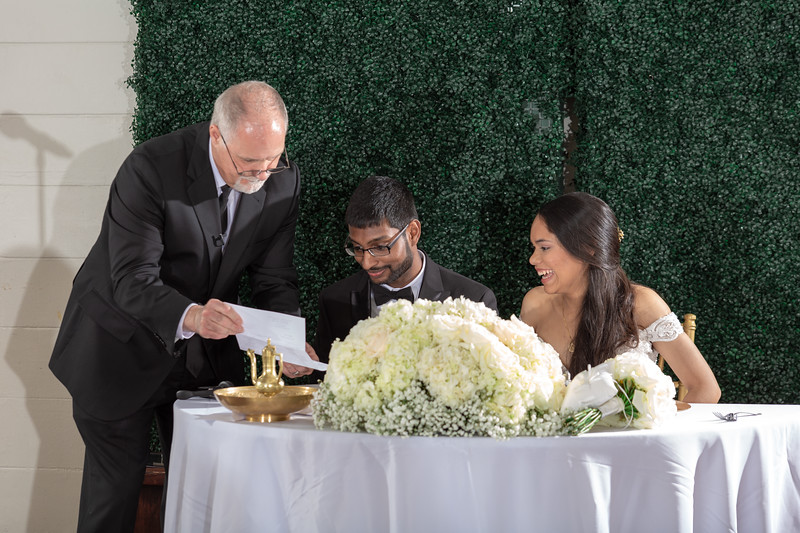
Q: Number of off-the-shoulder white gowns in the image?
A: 1